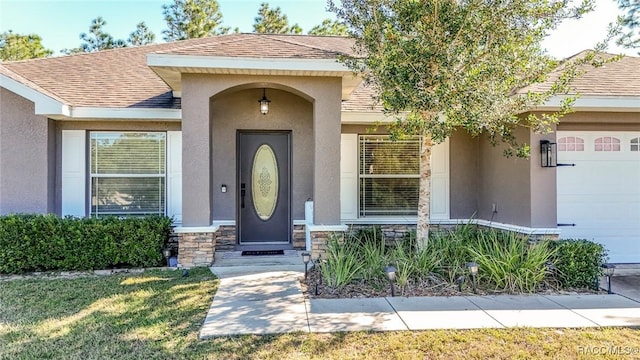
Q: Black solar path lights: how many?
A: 5